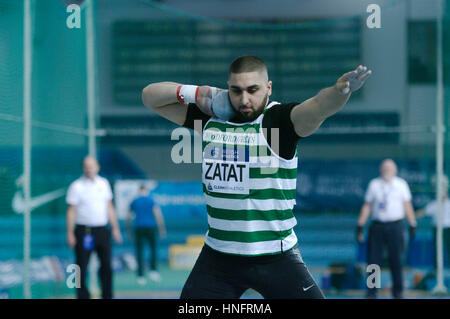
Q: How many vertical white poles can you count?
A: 3